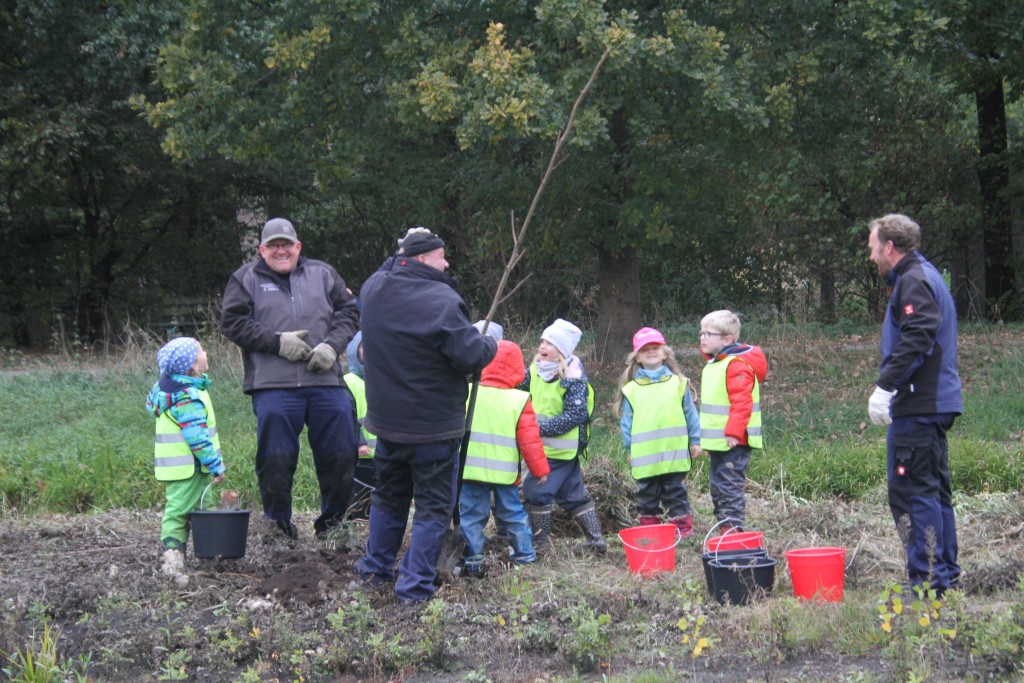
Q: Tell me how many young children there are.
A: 7